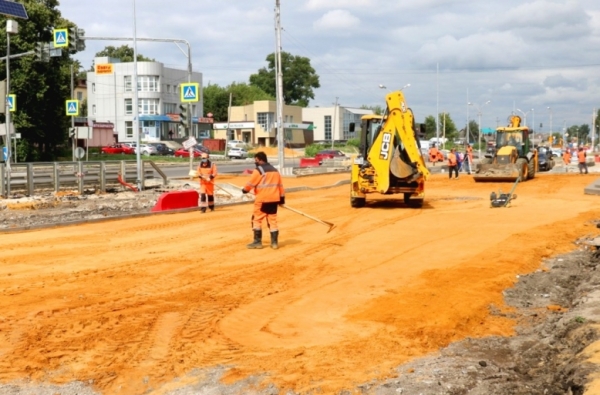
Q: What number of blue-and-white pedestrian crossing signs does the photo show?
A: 4